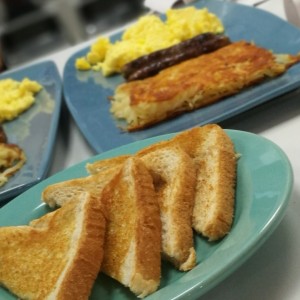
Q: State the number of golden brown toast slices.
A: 4